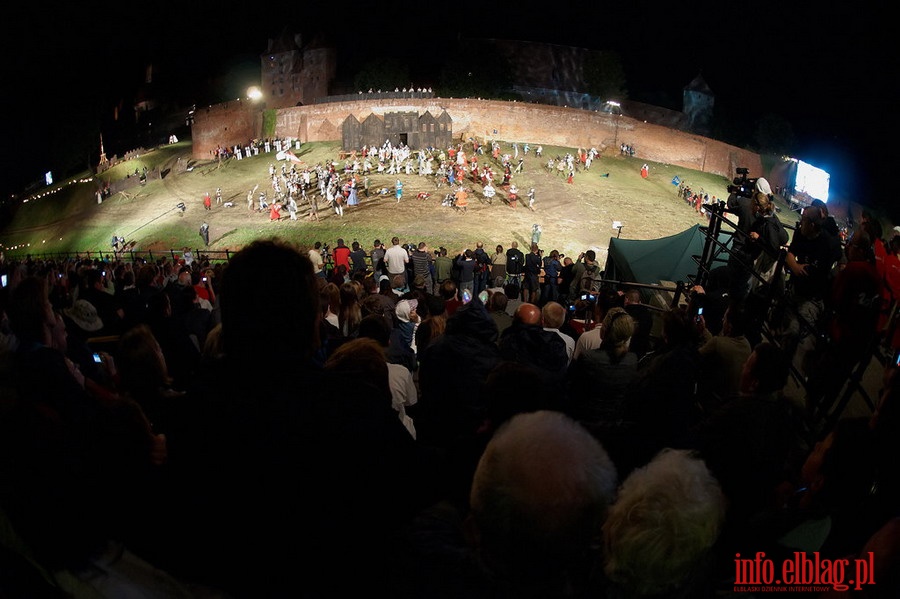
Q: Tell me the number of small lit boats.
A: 0